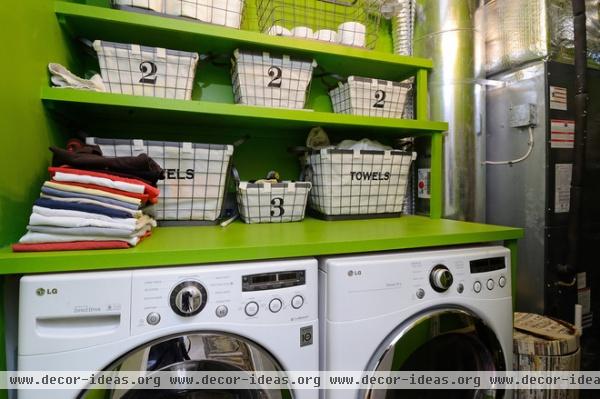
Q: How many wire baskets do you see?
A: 8